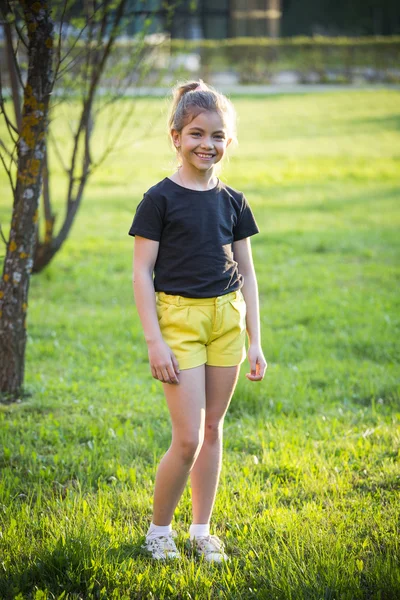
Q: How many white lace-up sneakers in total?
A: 2